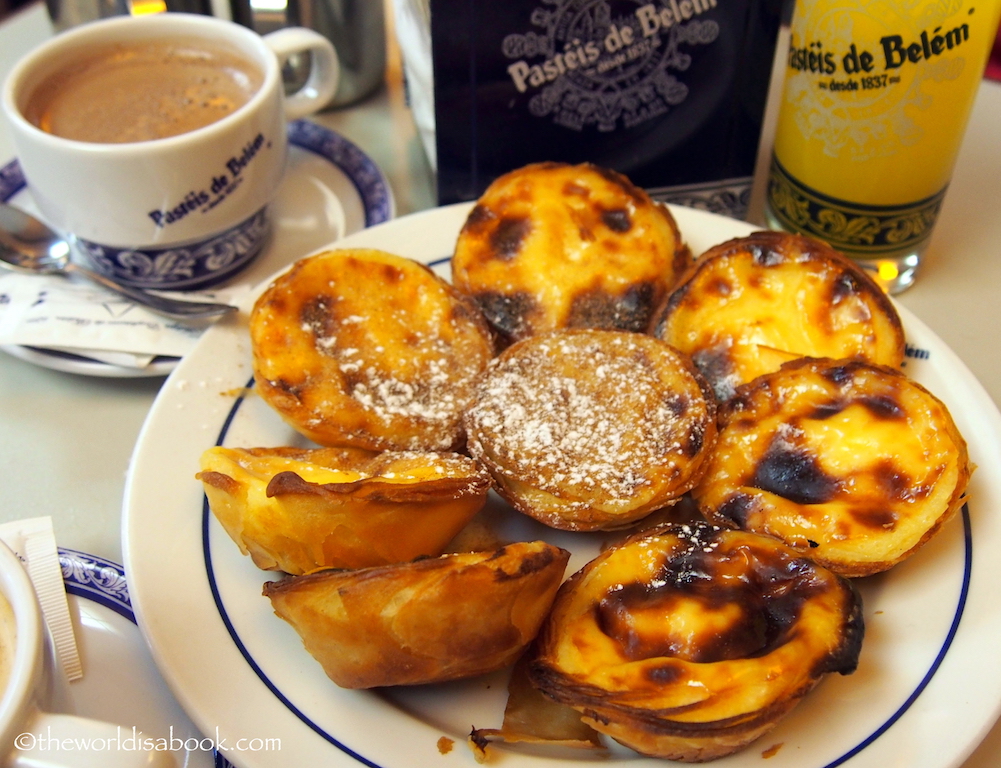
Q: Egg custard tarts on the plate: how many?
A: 8